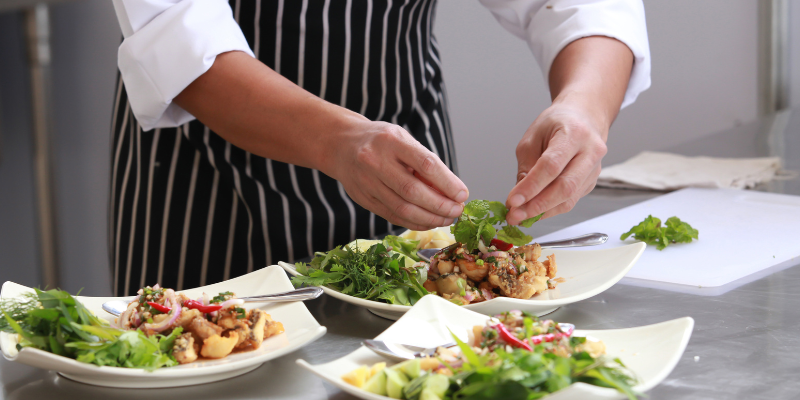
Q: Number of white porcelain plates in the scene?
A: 3